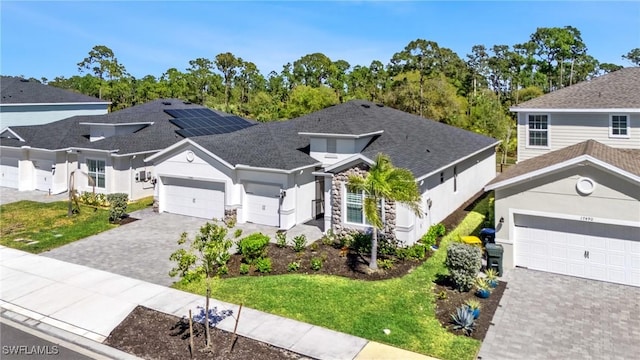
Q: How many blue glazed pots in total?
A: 3